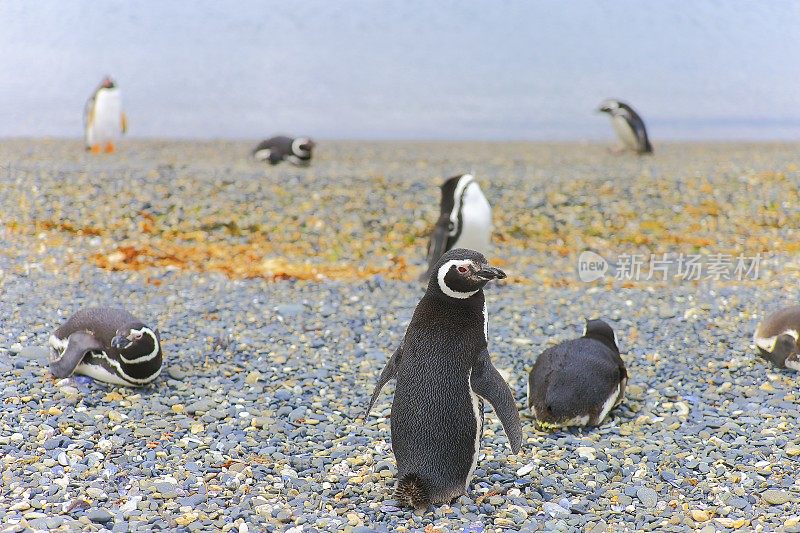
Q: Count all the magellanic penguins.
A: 7